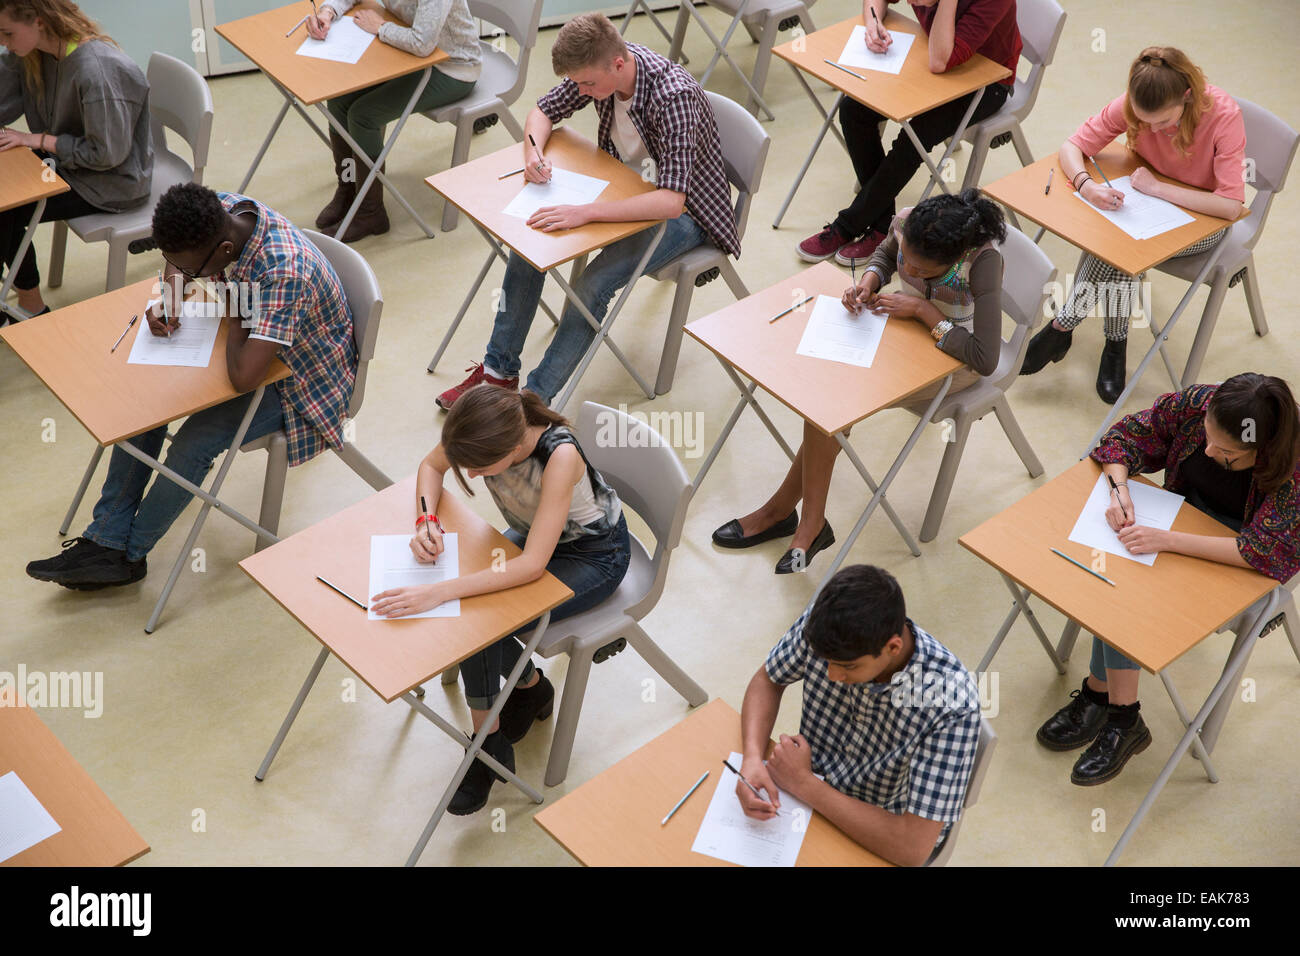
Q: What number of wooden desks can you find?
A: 11